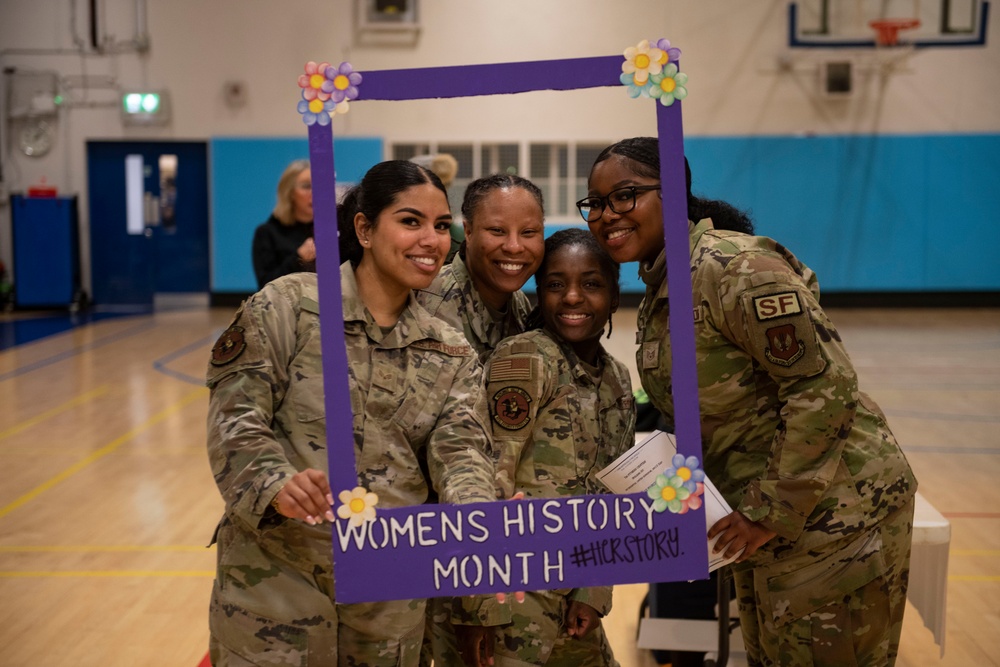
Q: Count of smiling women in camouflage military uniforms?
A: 4